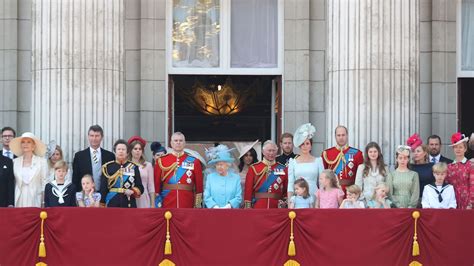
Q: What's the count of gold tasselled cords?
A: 4